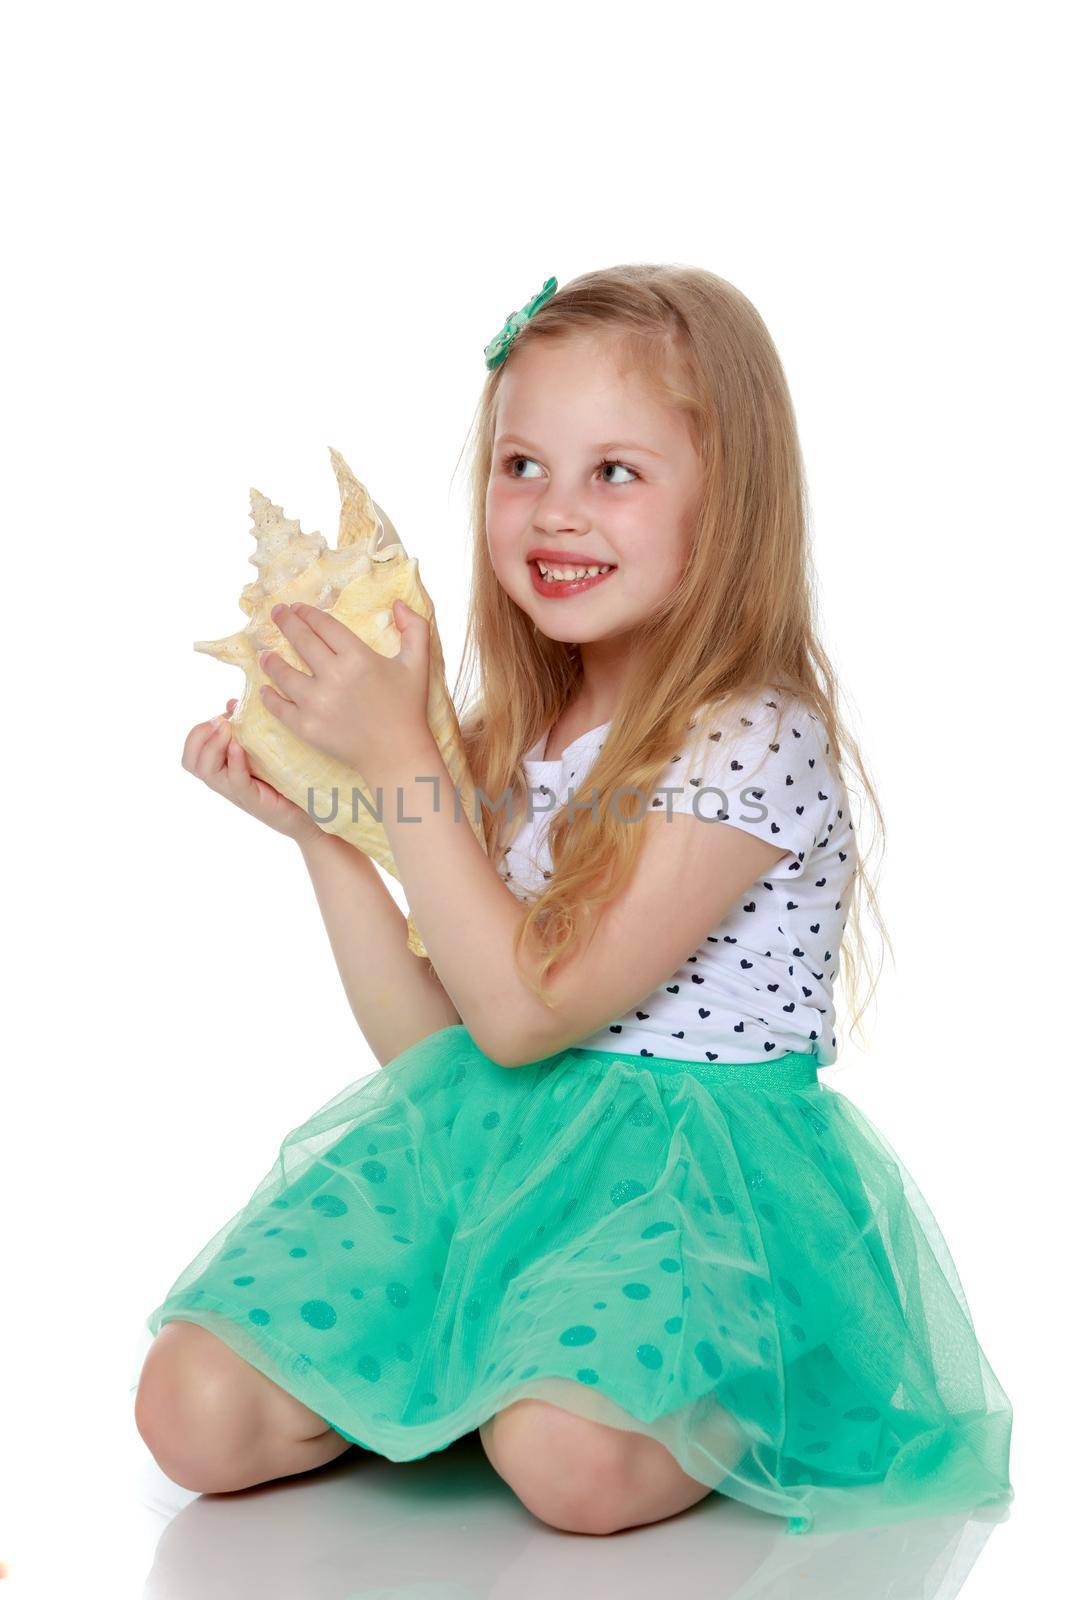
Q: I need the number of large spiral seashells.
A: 1